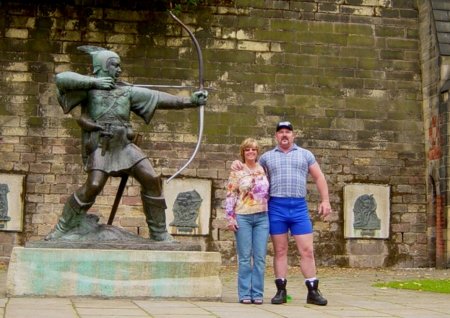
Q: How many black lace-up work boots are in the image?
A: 2